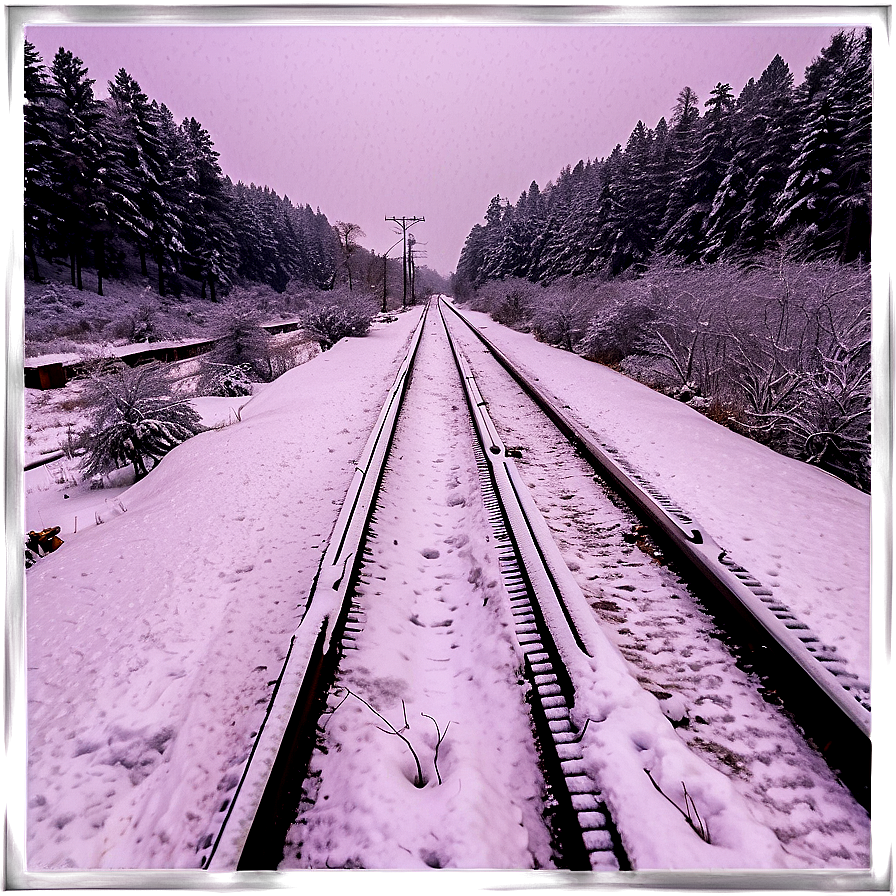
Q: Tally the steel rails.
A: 3